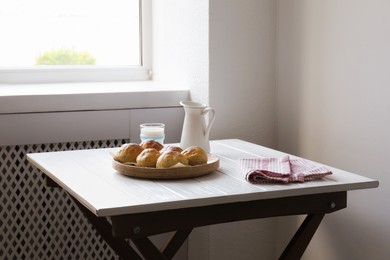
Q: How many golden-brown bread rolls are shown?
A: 6